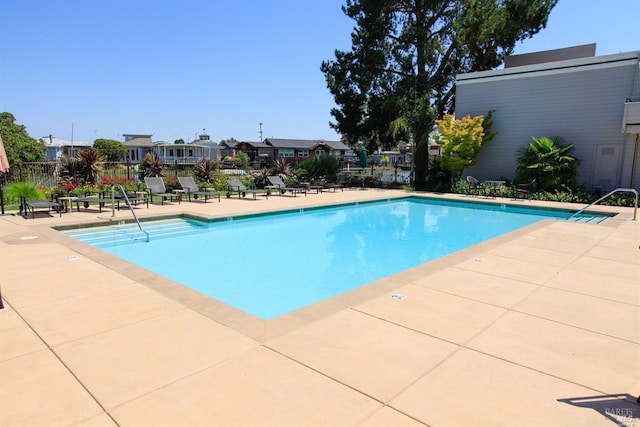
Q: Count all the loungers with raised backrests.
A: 4